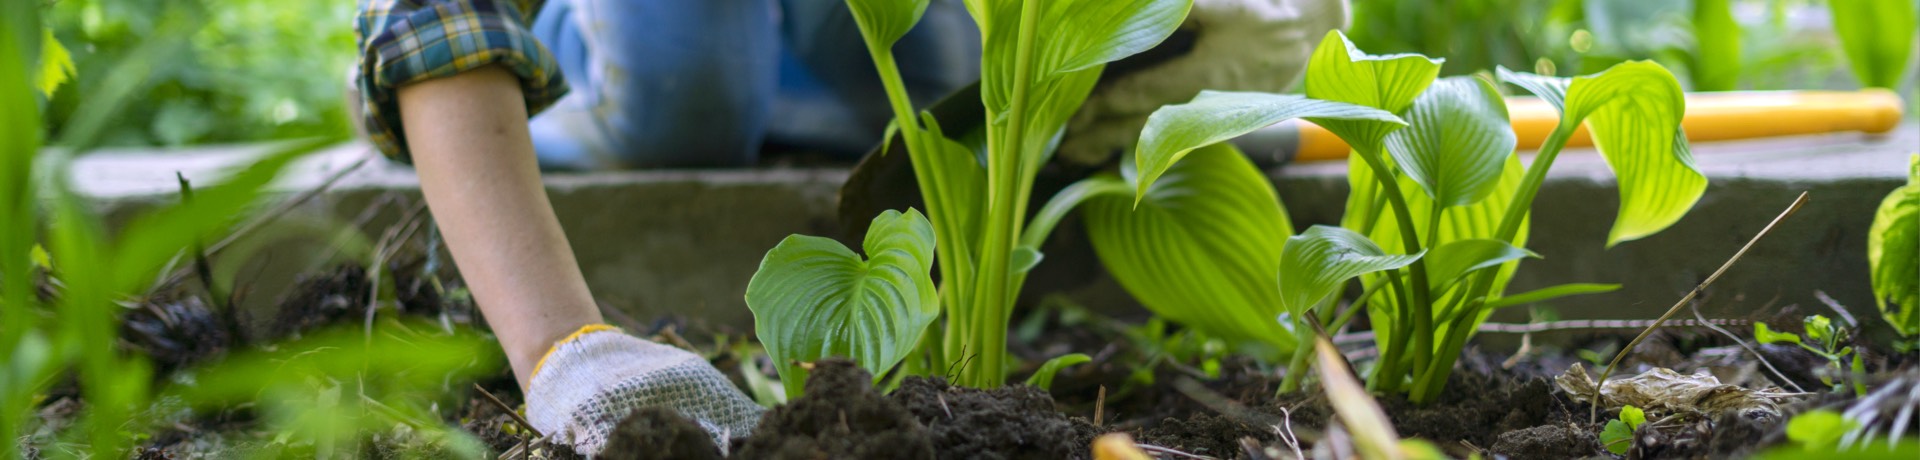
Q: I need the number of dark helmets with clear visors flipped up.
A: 0